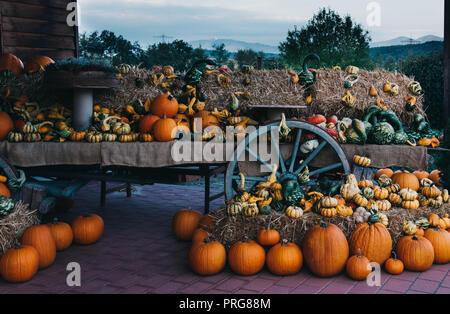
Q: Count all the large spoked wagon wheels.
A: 1